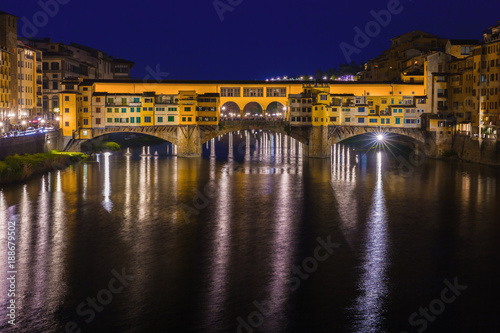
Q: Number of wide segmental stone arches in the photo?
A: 3